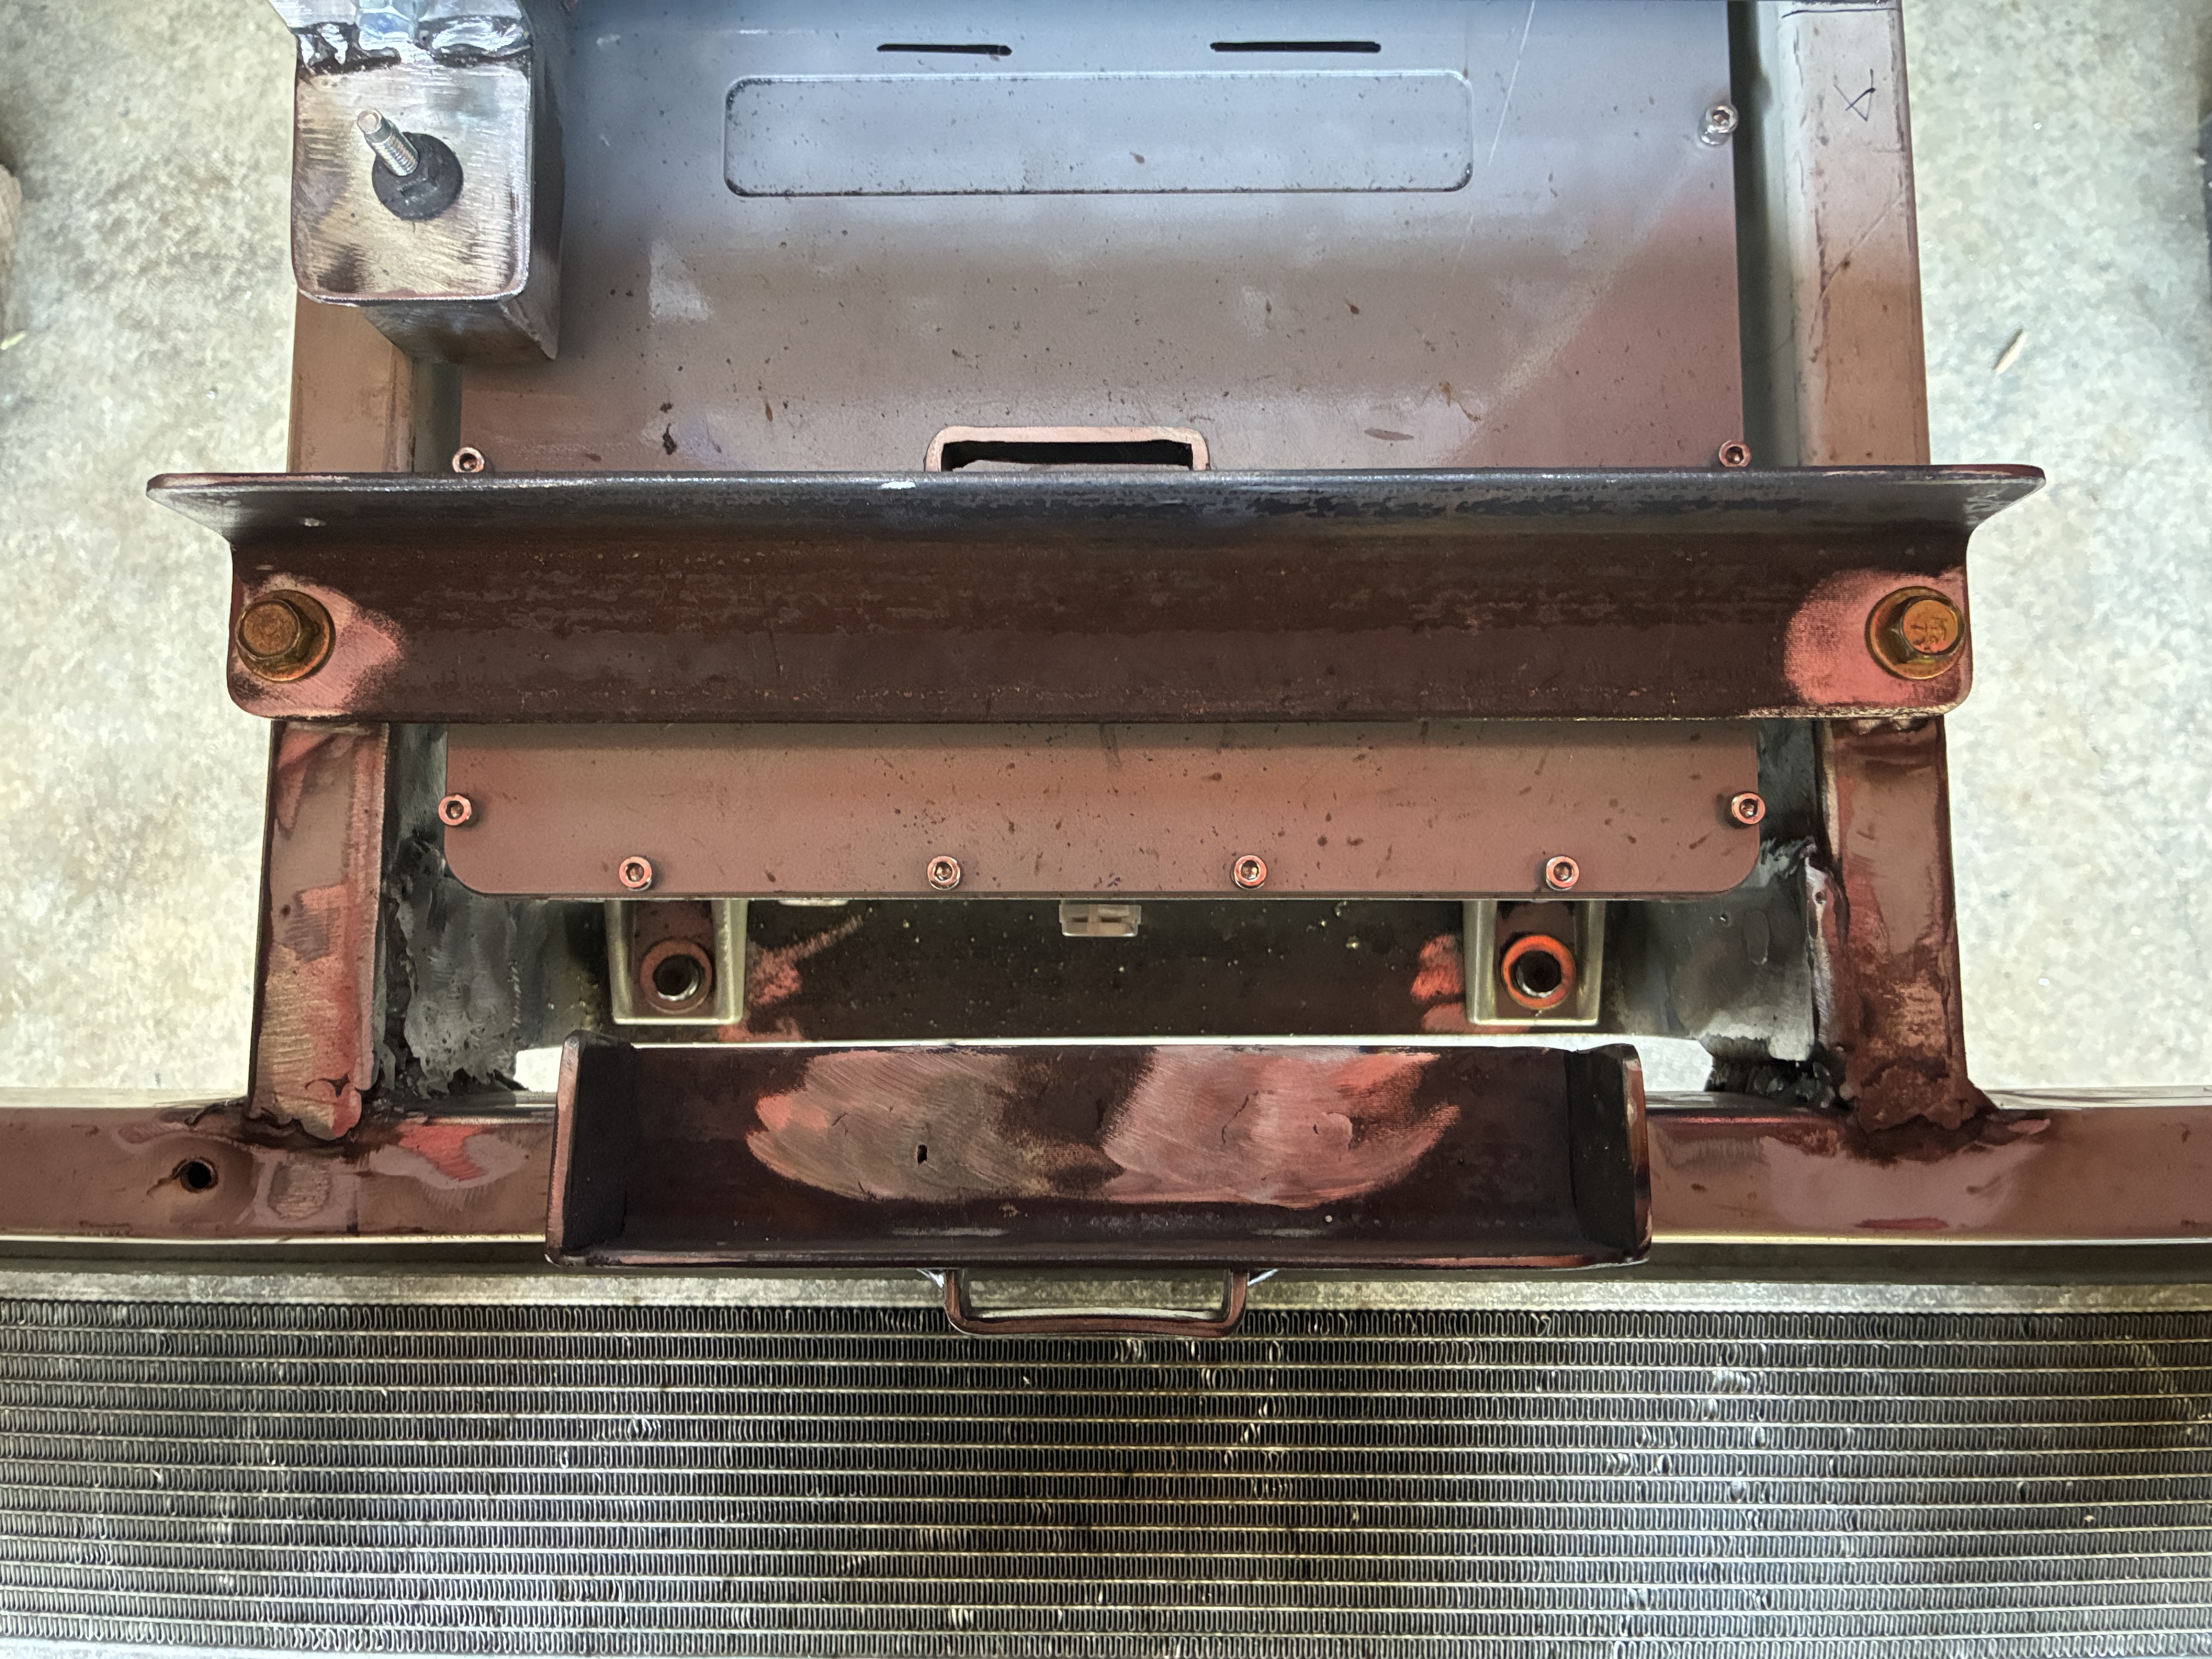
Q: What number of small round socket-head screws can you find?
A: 9